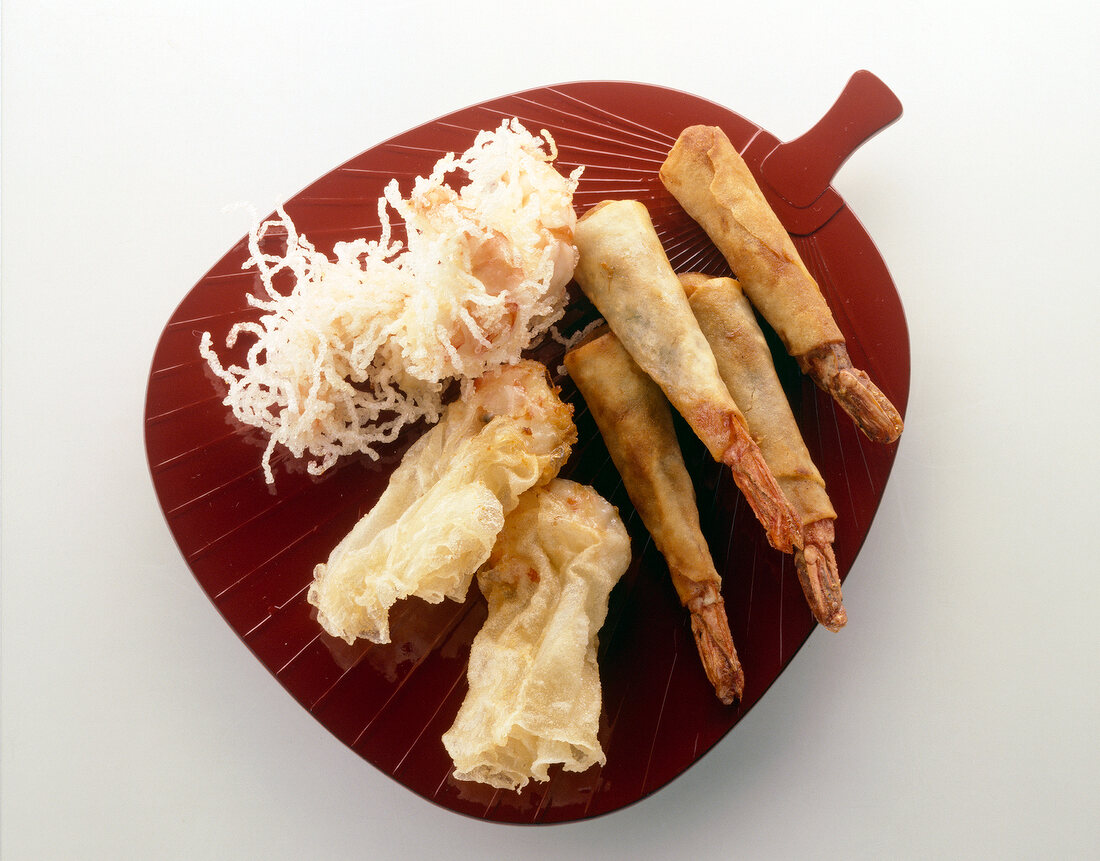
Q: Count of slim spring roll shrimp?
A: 4